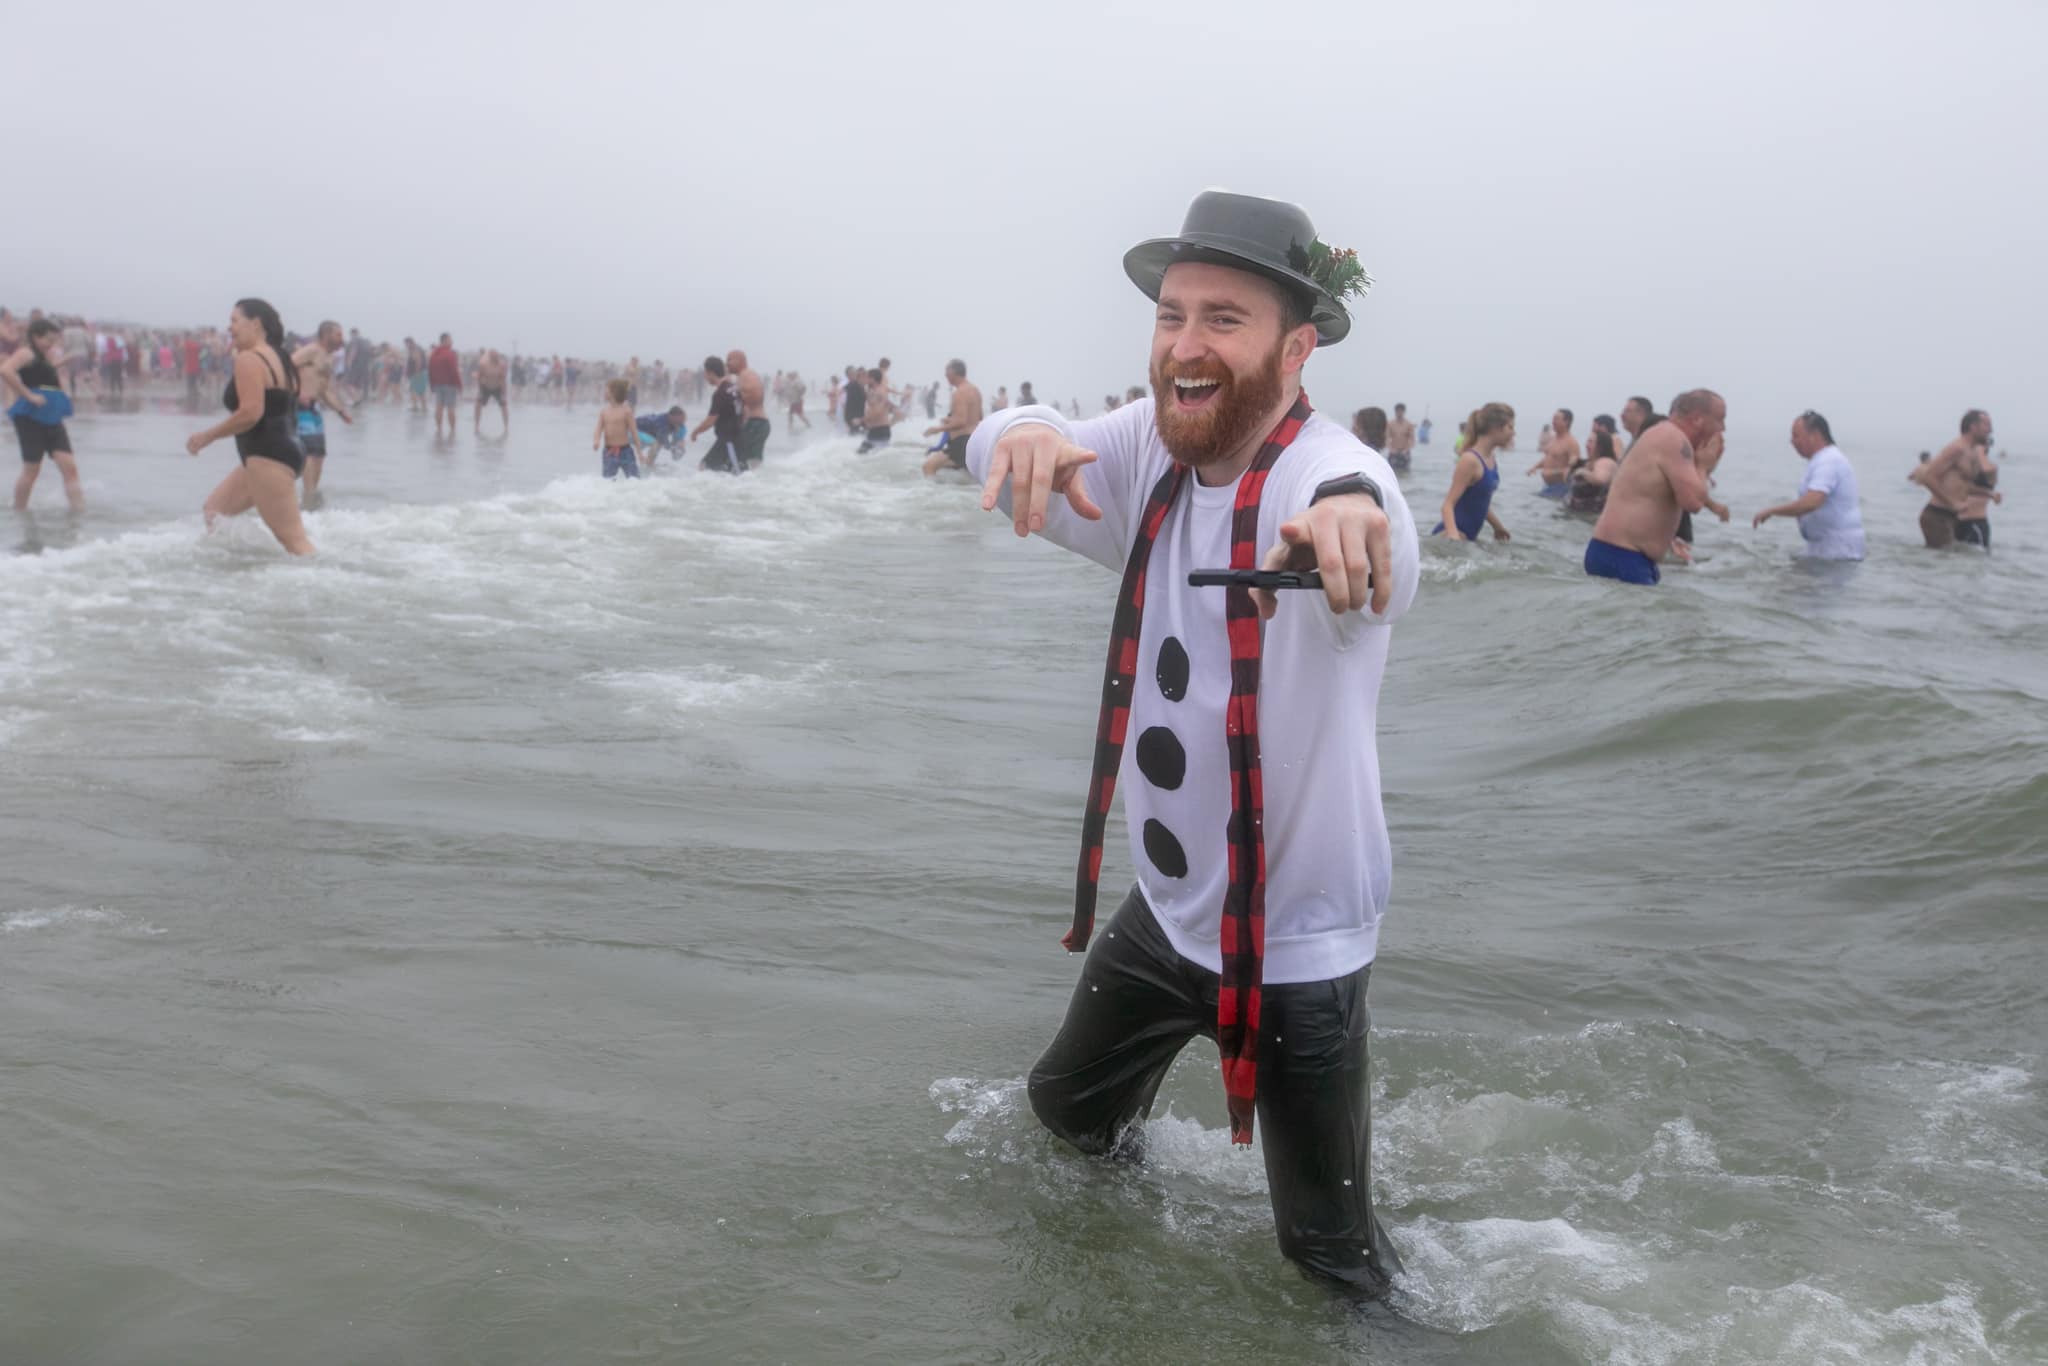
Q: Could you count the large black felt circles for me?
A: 3